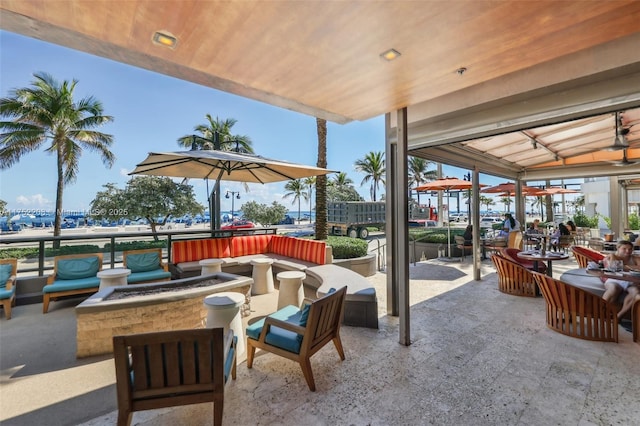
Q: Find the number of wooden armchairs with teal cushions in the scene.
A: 5